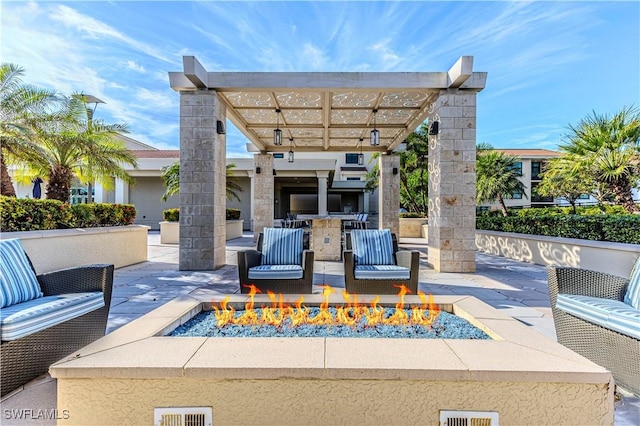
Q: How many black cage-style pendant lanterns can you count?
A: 4